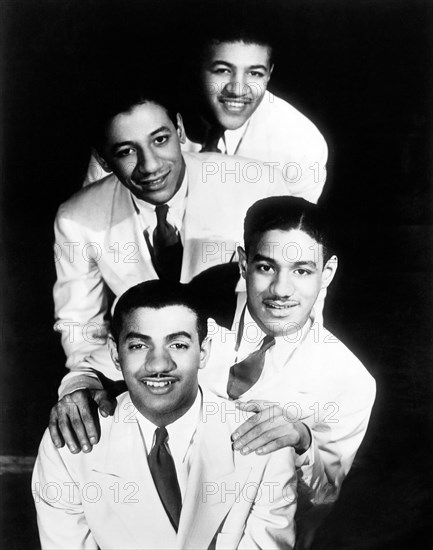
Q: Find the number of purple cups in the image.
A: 0